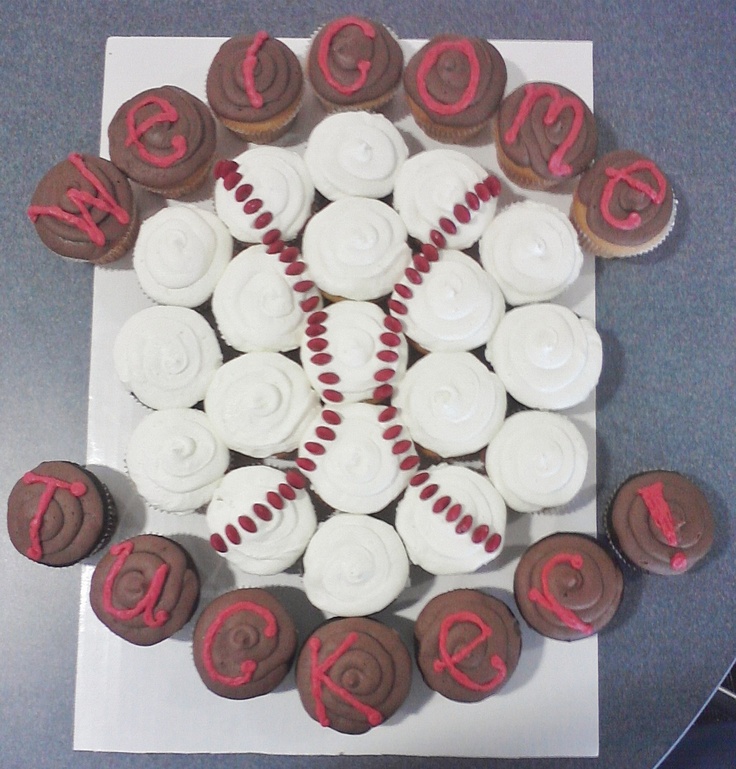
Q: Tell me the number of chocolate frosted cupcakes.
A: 14